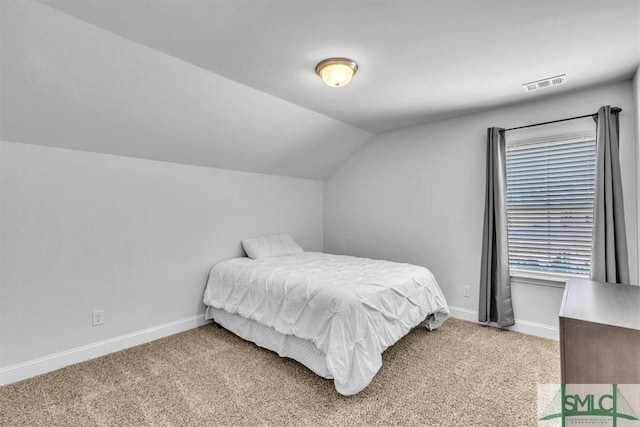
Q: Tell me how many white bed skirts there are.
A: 1